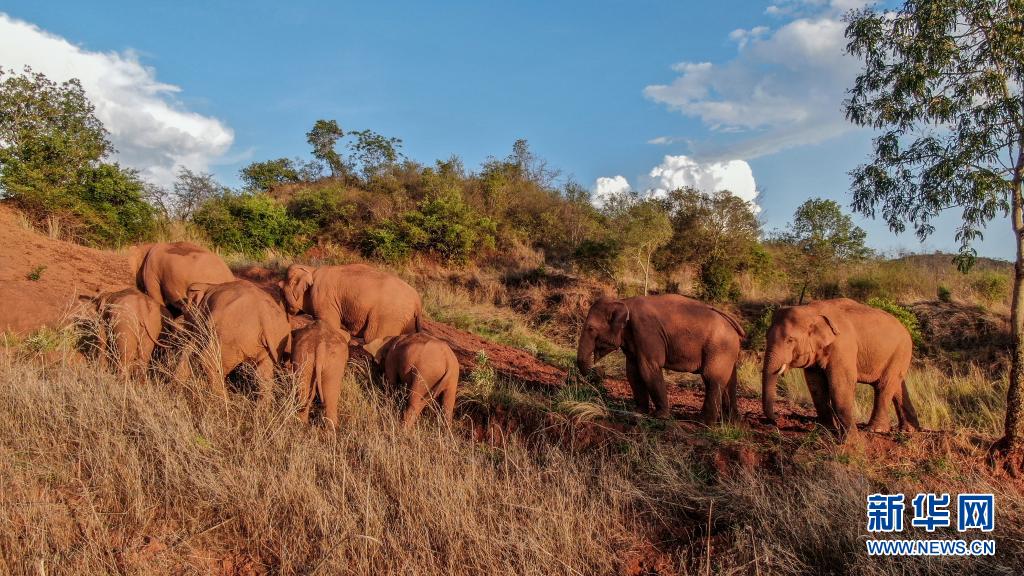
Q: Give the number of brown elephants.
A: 8